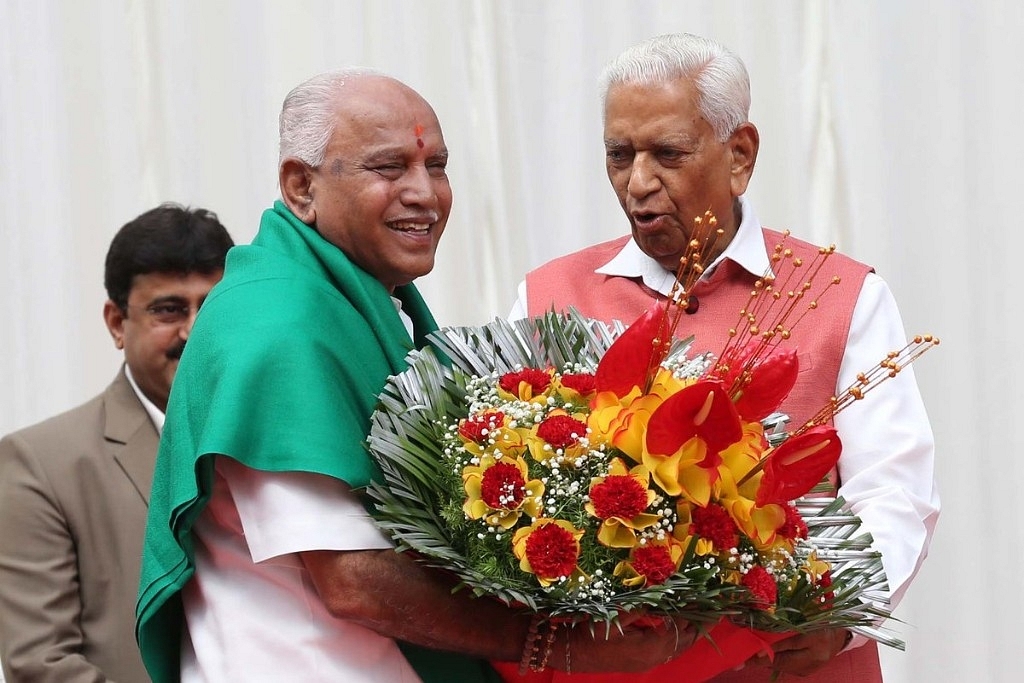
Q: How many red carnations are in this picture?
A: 12